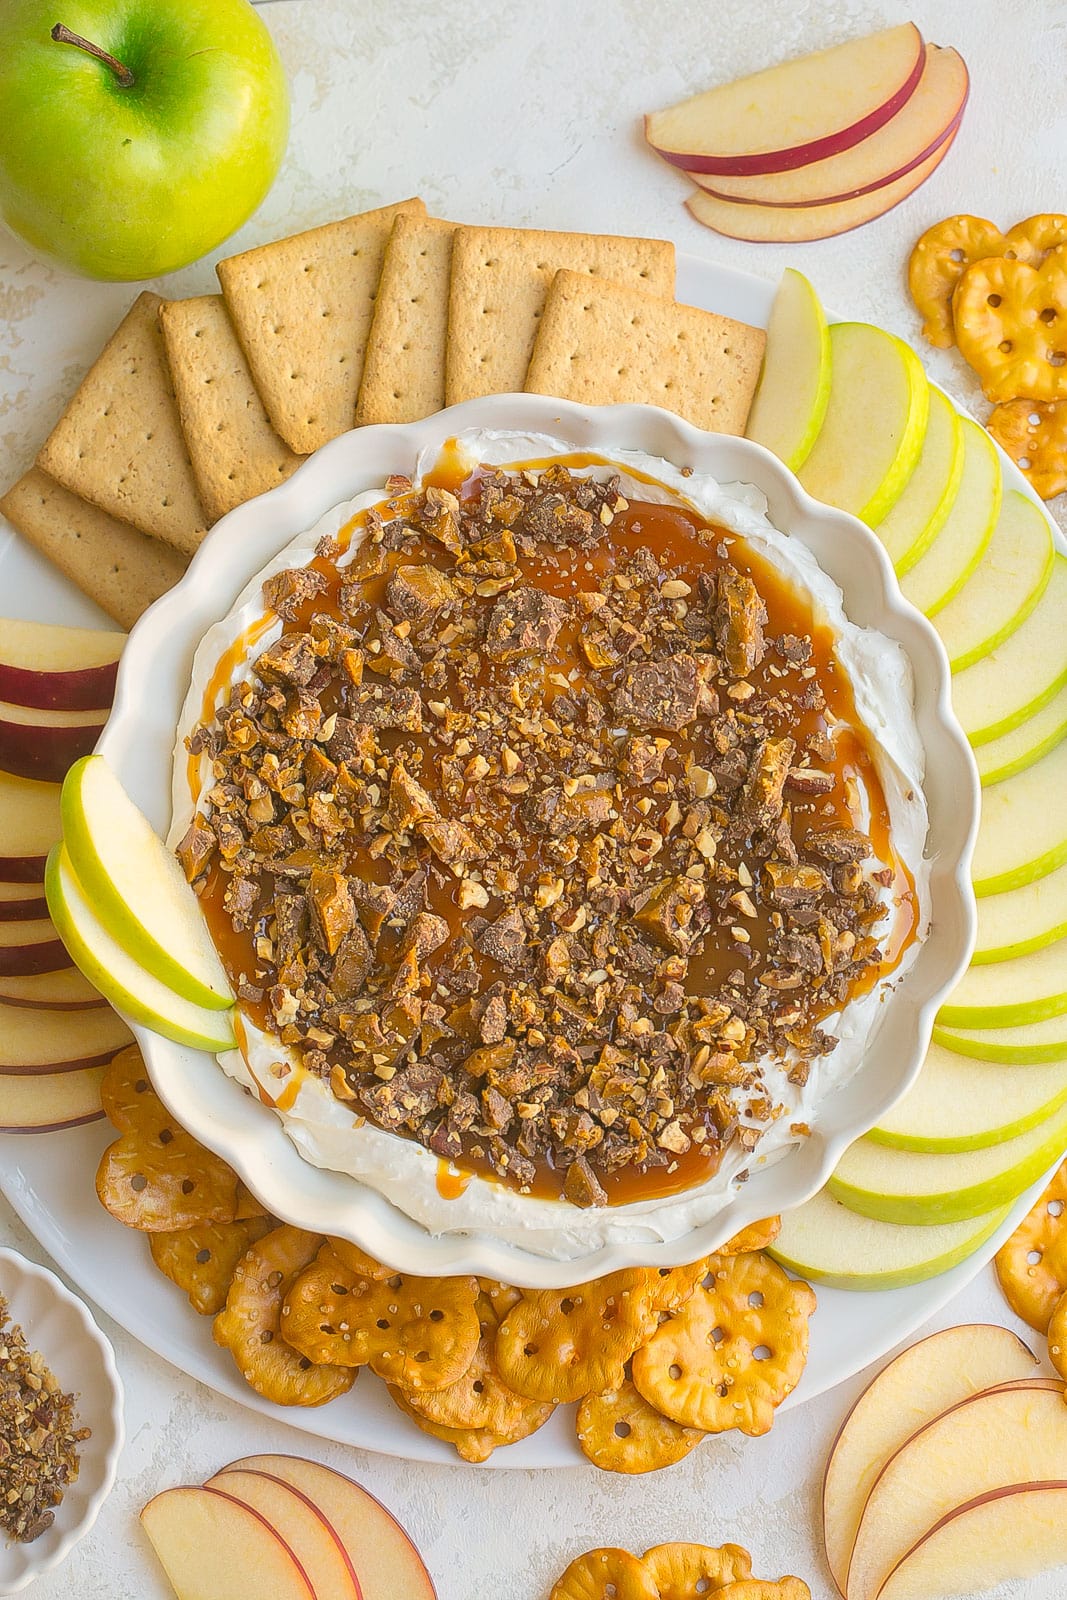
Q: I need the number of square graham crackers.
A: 7